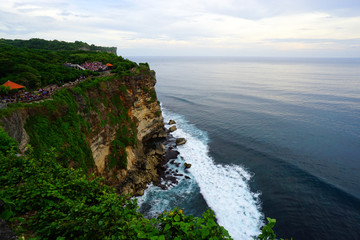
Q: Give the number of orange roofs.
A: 2